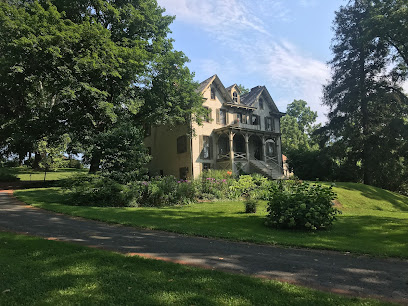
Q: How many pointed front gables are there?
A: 3